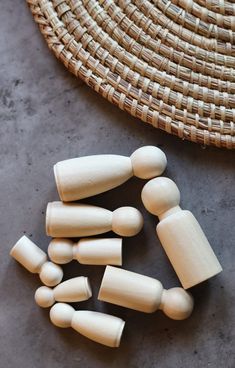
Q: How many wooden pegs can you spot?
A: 8